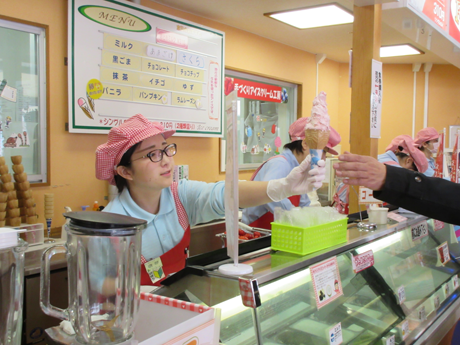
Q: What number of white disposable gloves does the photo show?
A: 1